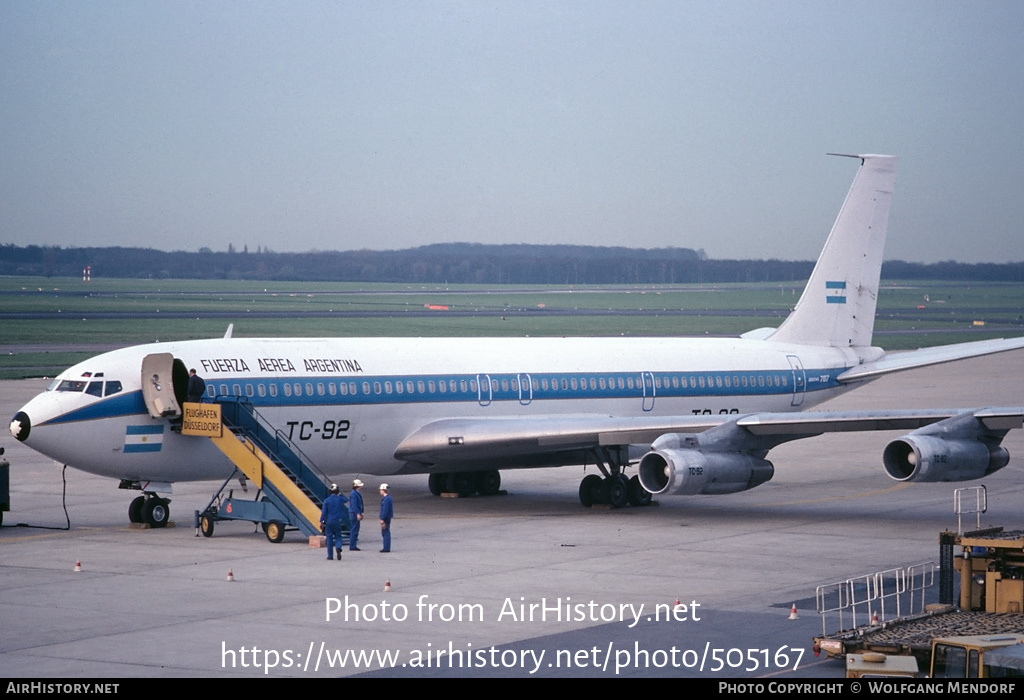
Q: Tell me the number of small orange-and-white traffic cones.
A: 6